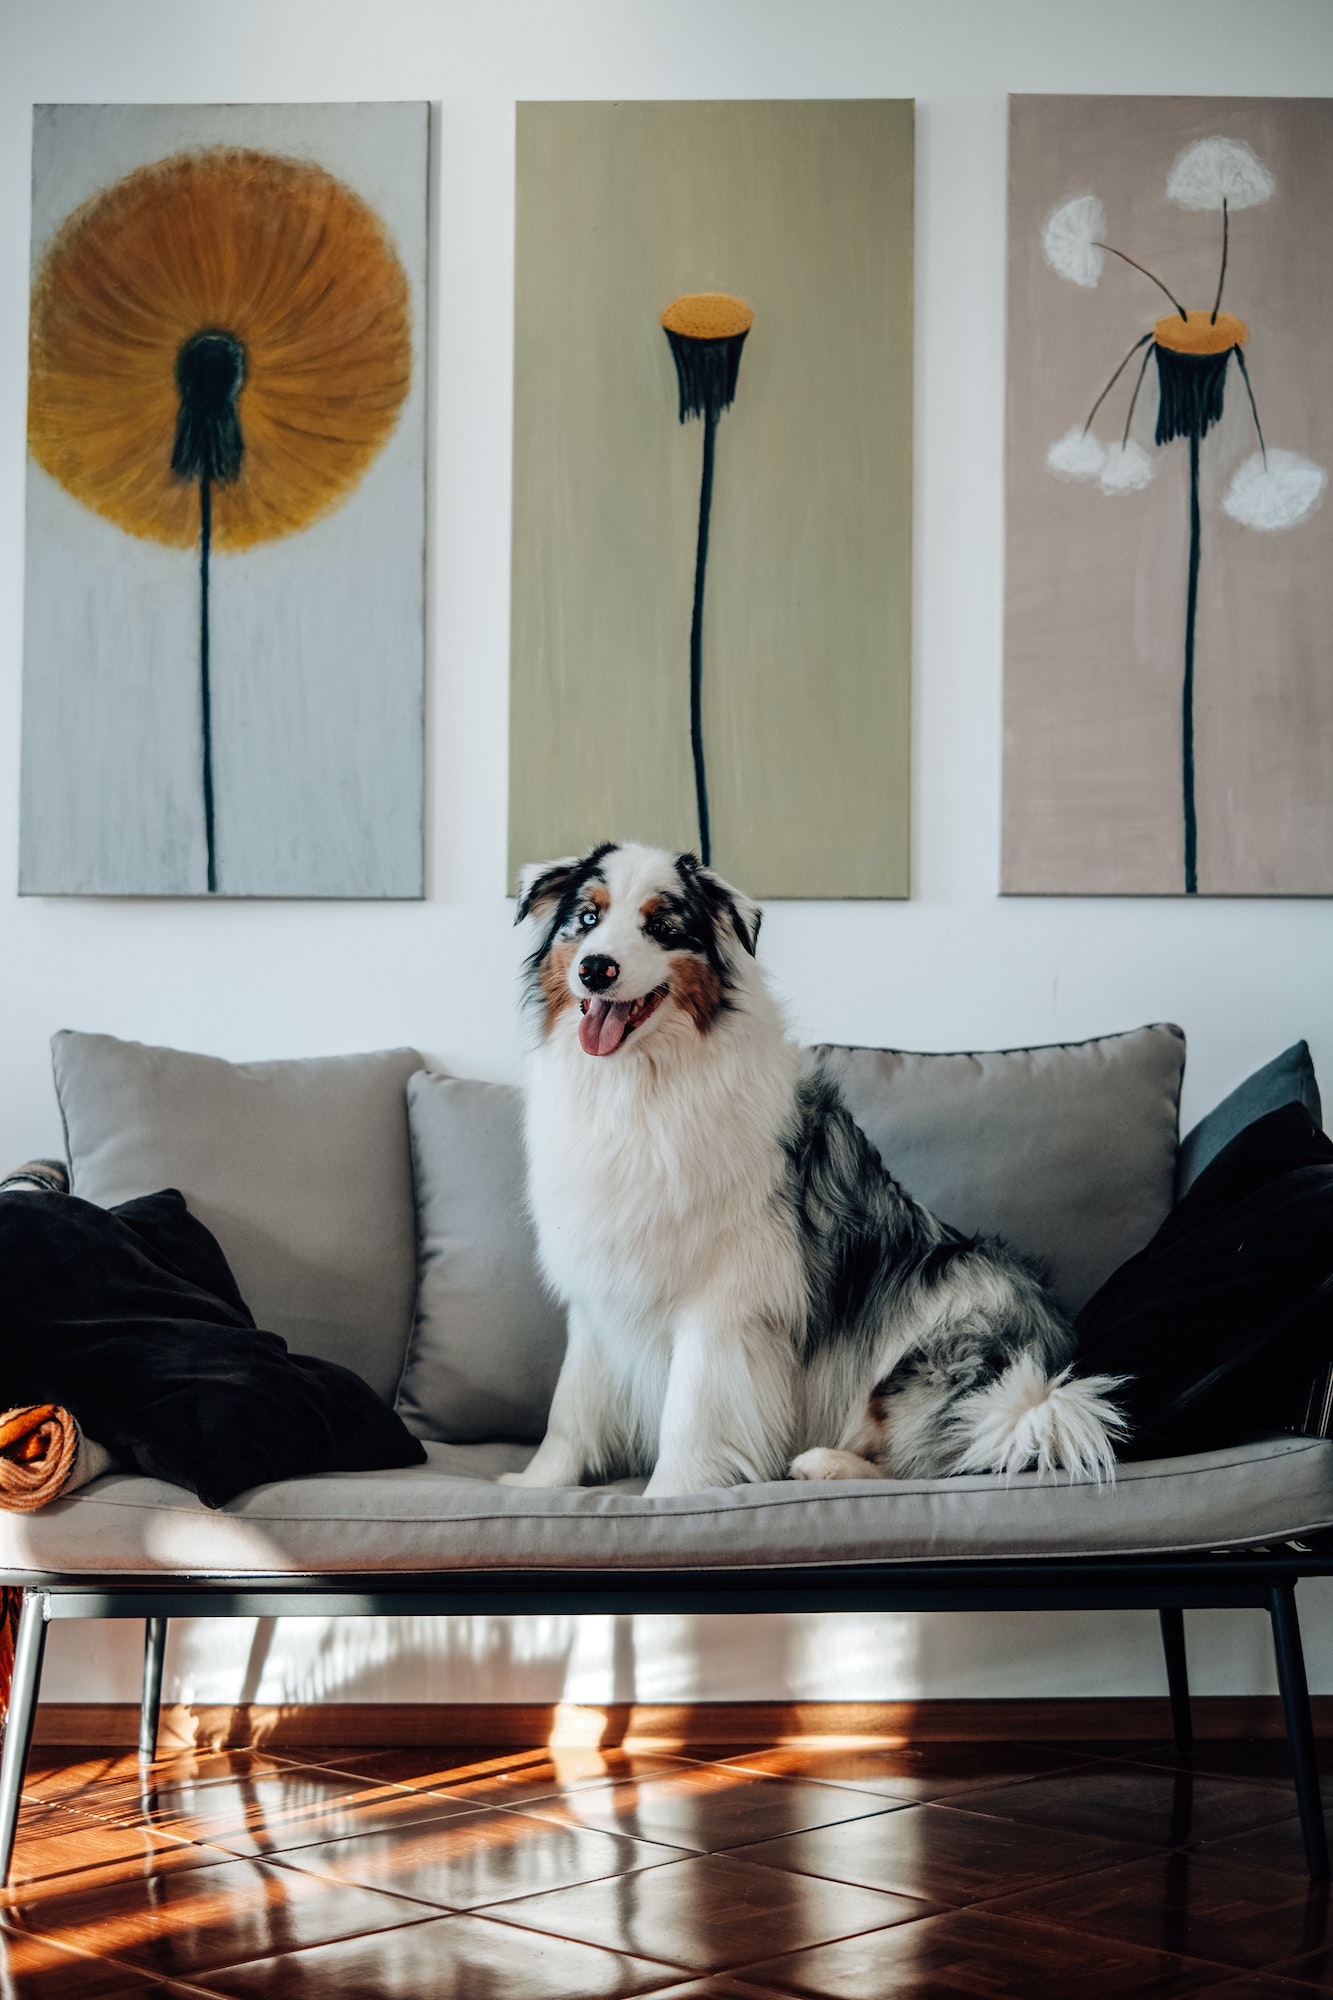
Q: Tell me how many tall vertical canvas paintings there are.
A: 3